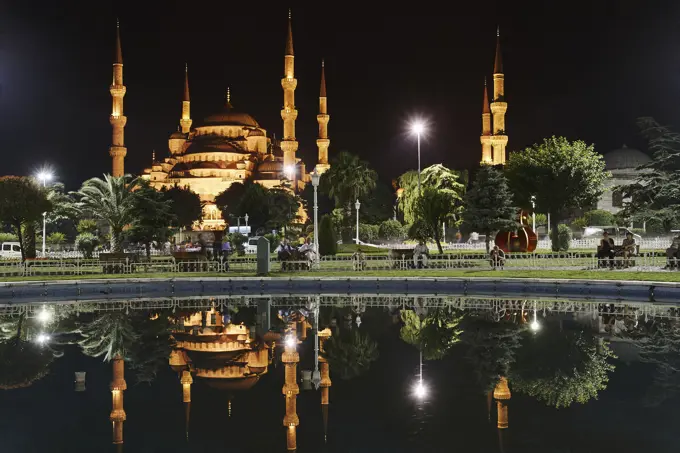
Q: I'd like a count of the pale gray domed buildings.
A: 1